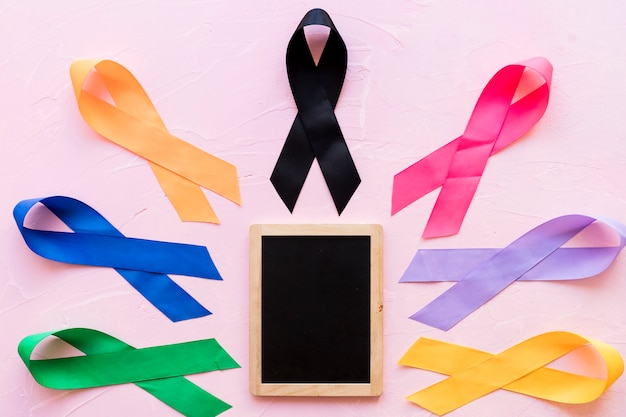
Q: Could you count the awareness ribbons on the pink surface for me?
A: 7